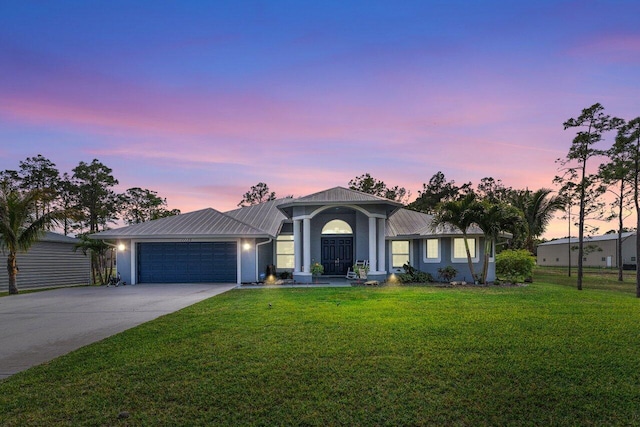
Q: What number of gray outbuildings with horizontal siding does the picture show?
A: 1